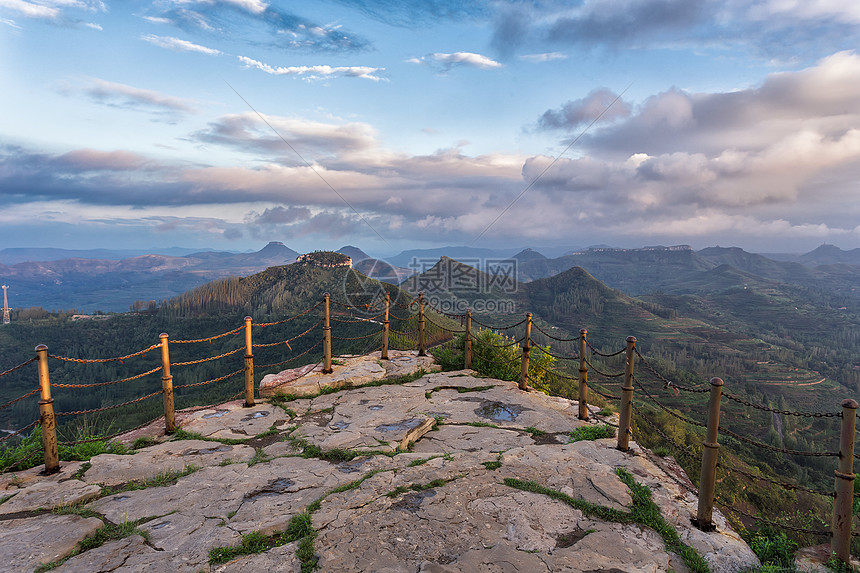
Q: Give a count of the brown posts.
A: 12